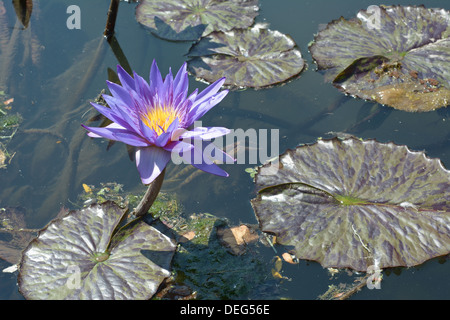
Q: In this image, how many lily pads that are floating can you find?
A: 5